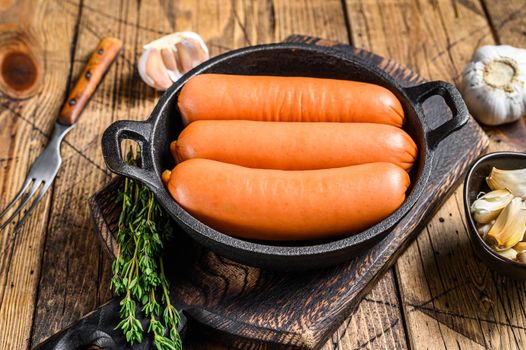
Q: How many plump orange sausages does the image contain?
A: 3